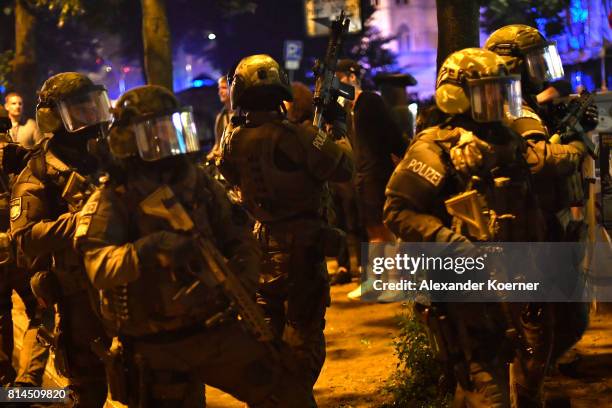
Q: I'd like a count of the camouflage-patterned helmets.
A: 5